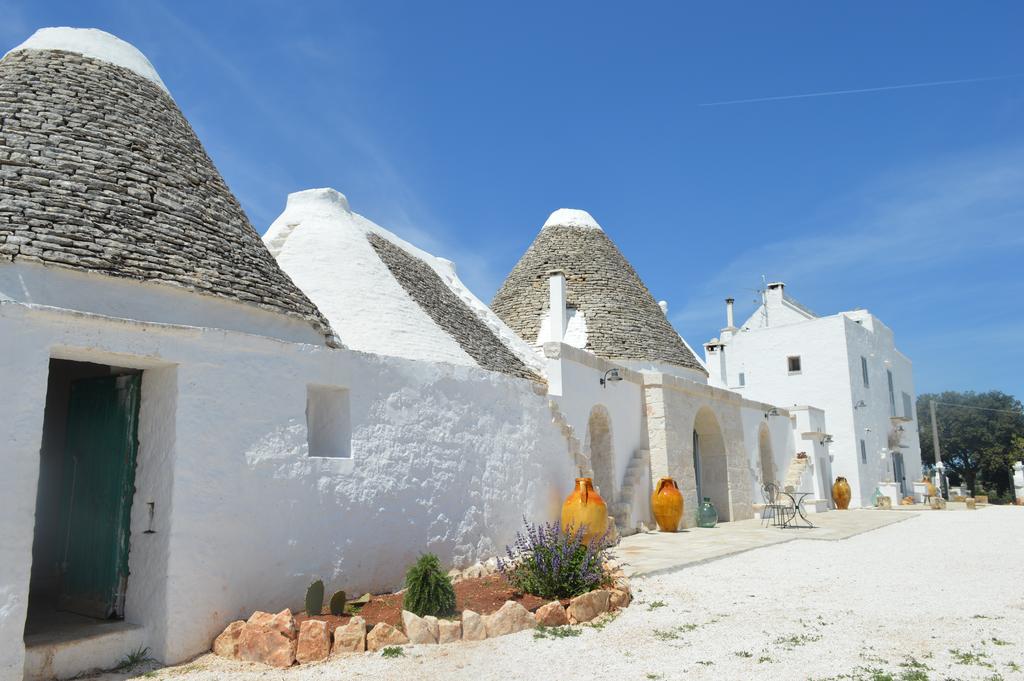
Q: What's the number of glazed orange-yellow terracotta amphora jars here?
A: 4